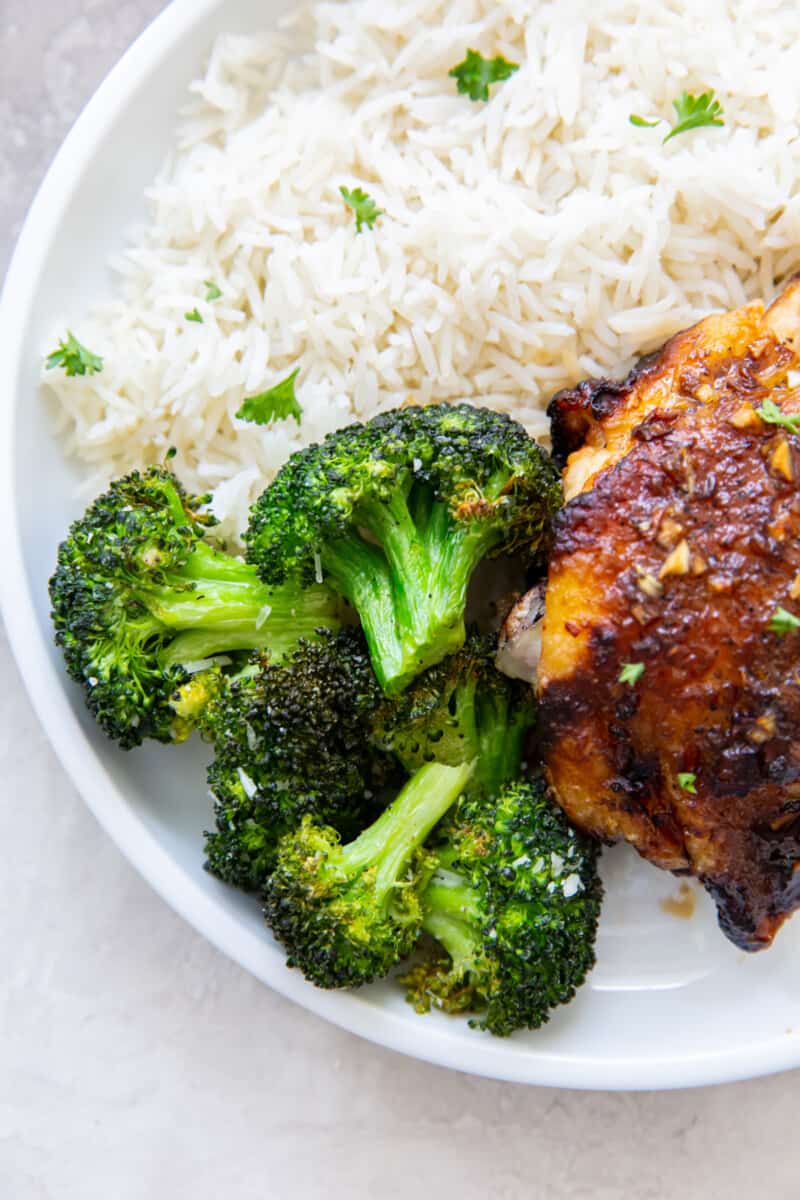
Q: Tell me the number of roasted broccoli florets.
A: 6